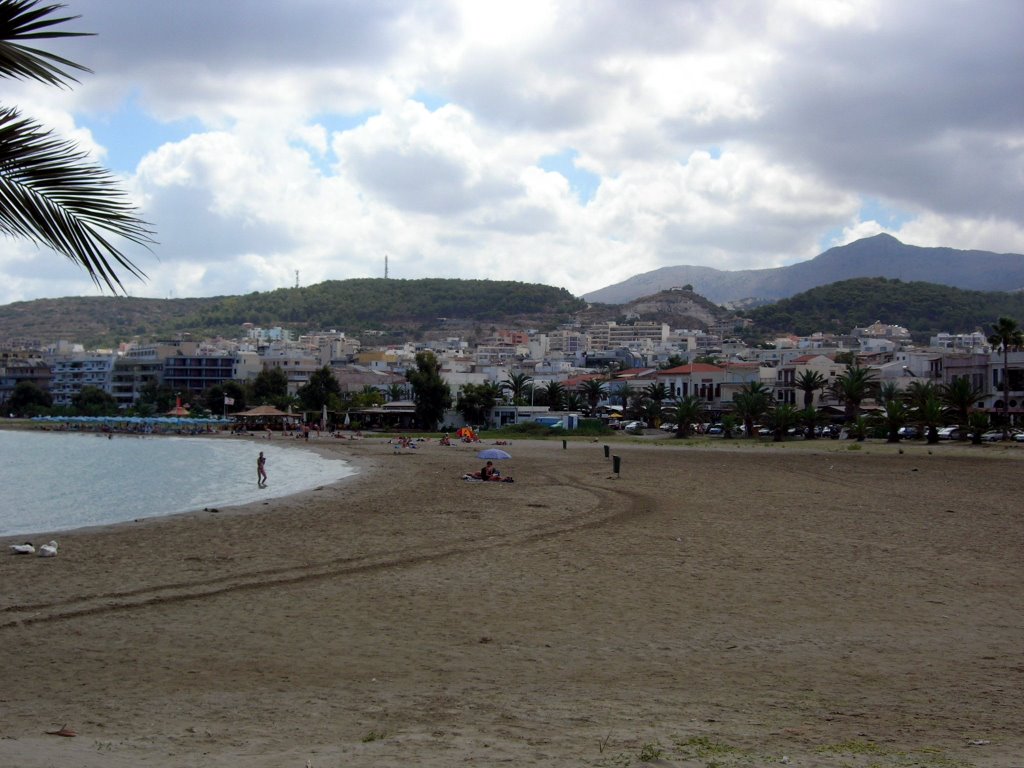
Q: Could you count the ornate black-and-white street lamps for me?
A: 0